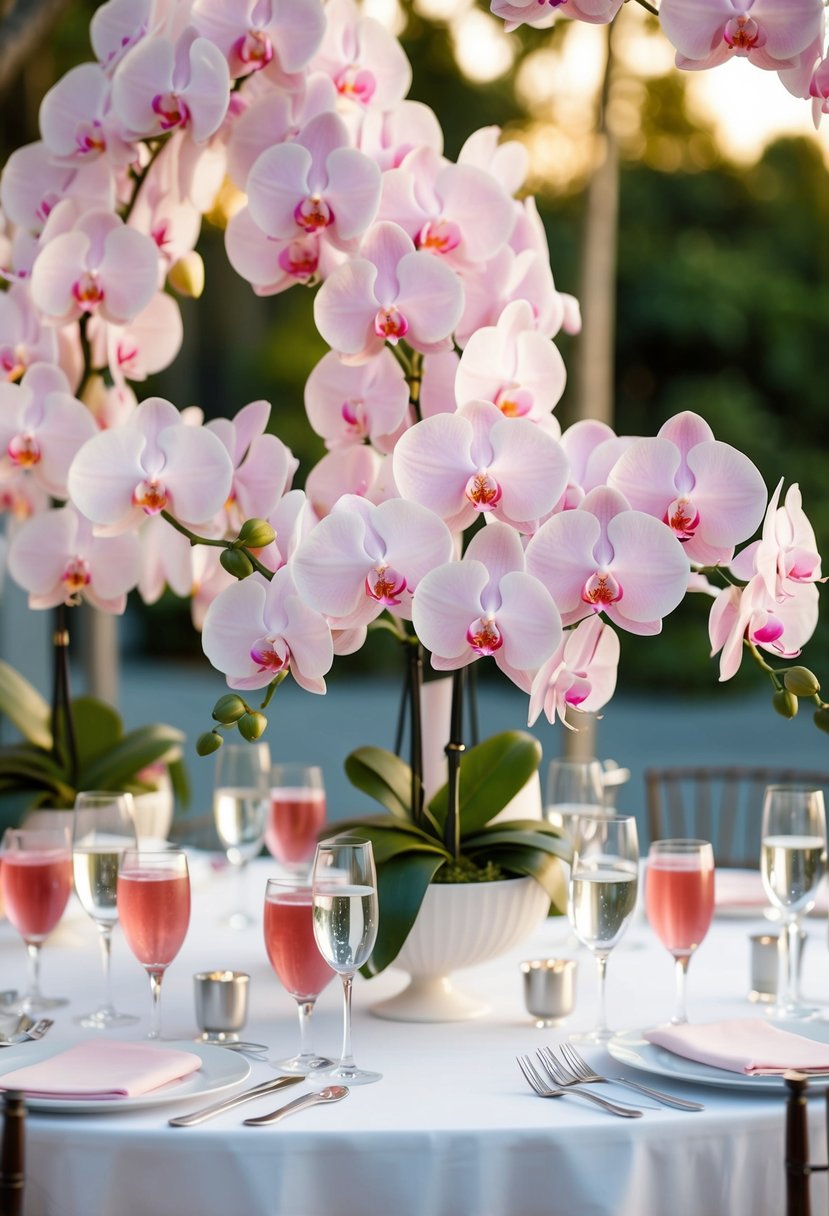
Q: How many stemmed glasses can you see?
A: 11